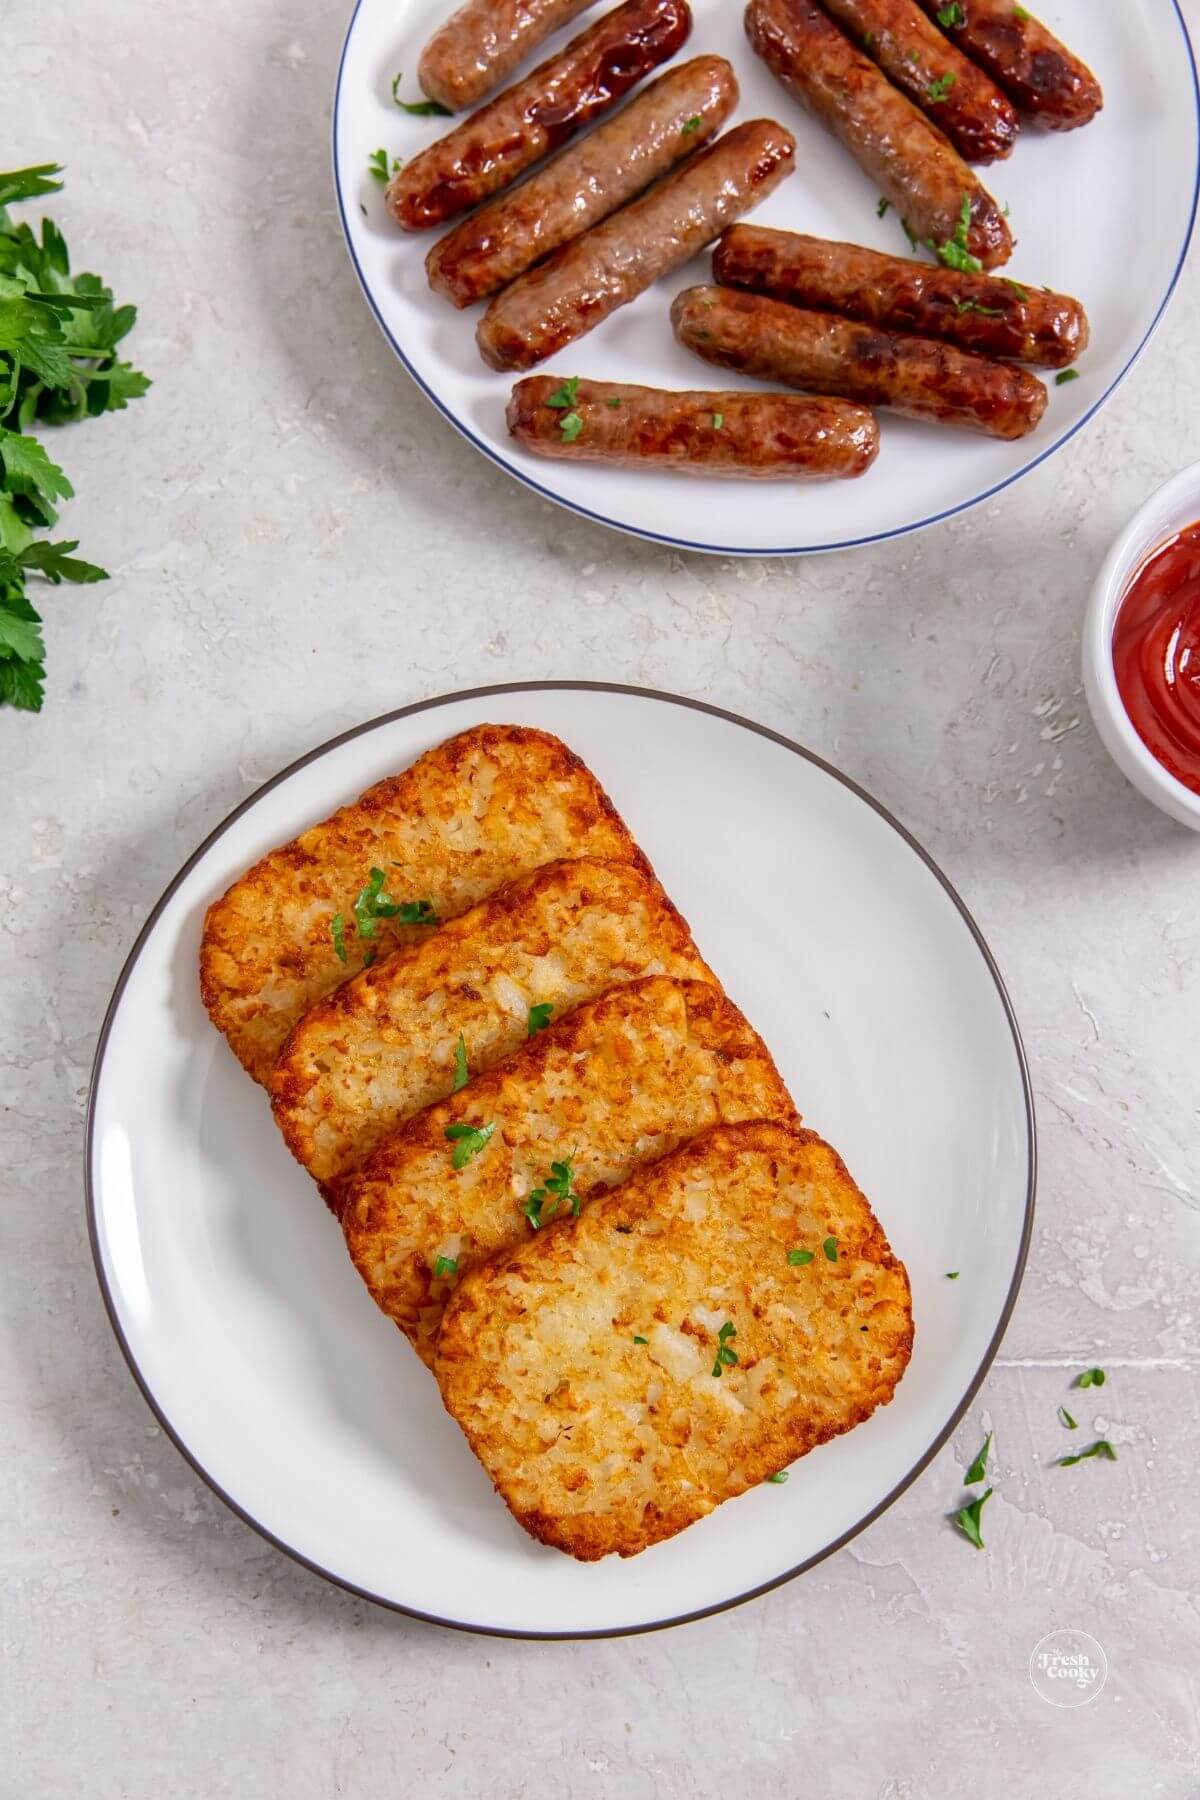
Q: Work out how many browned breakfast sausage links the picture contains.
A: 10